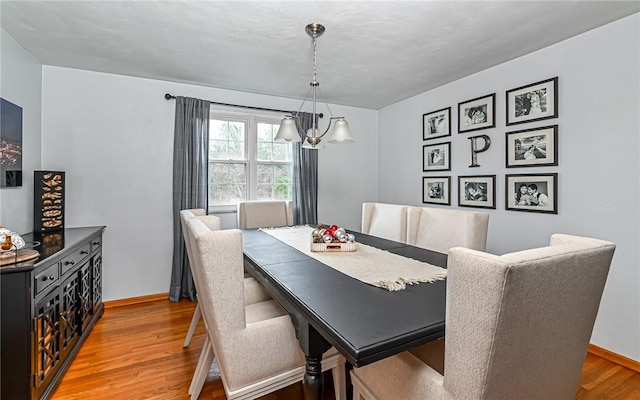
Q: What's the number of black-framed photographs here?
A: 8